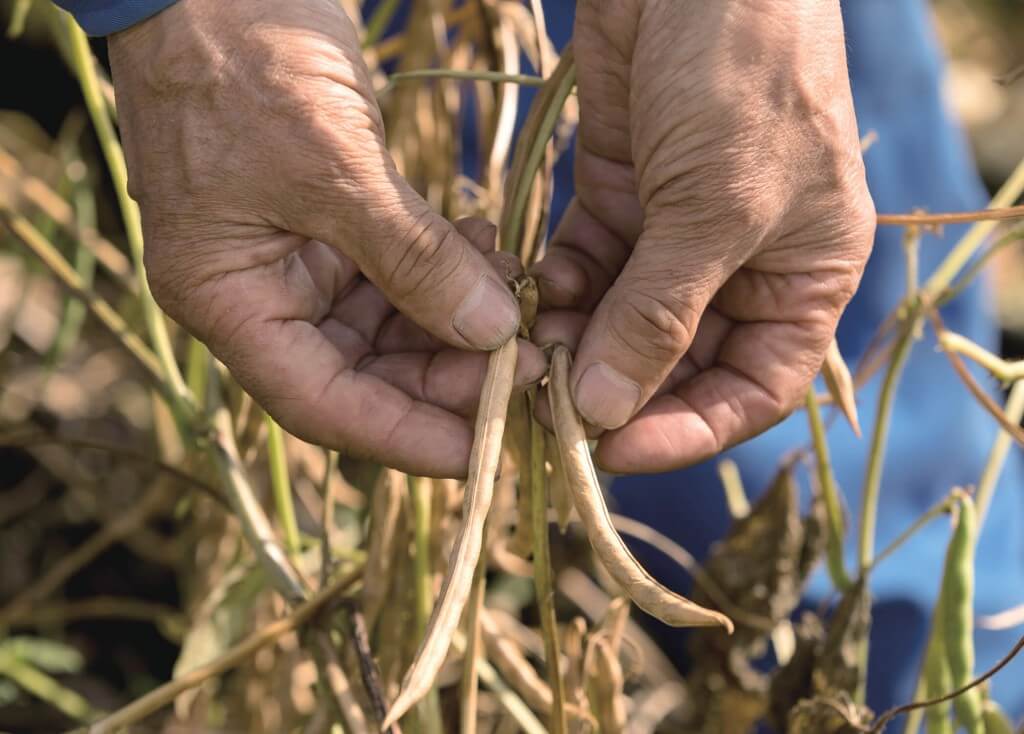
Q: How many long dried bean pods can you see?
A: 2